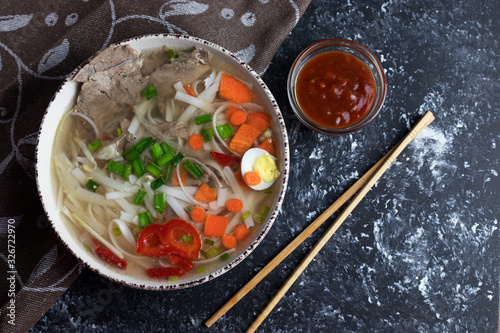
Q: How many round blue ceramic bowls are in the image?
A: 0